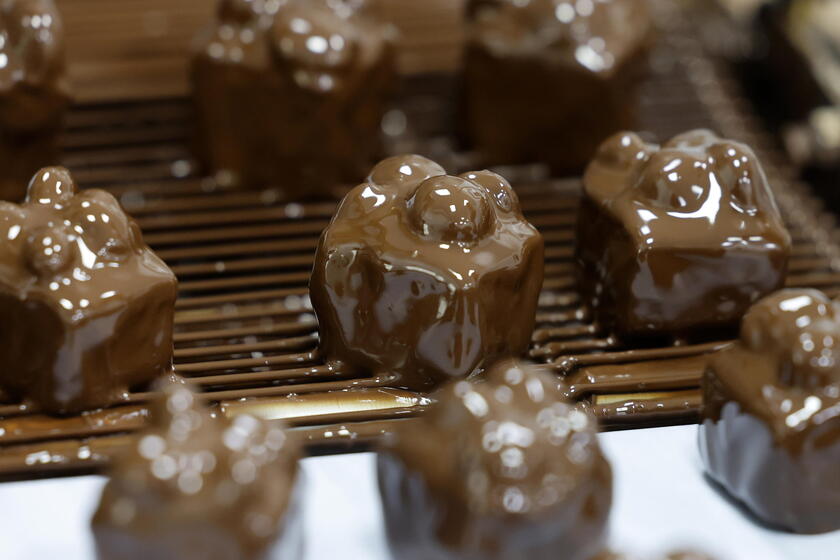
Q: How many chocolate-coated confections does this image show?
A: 9